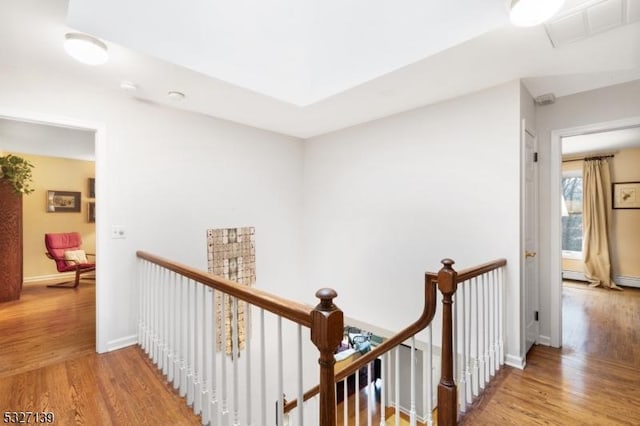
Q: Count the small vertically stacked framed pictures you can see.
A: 2